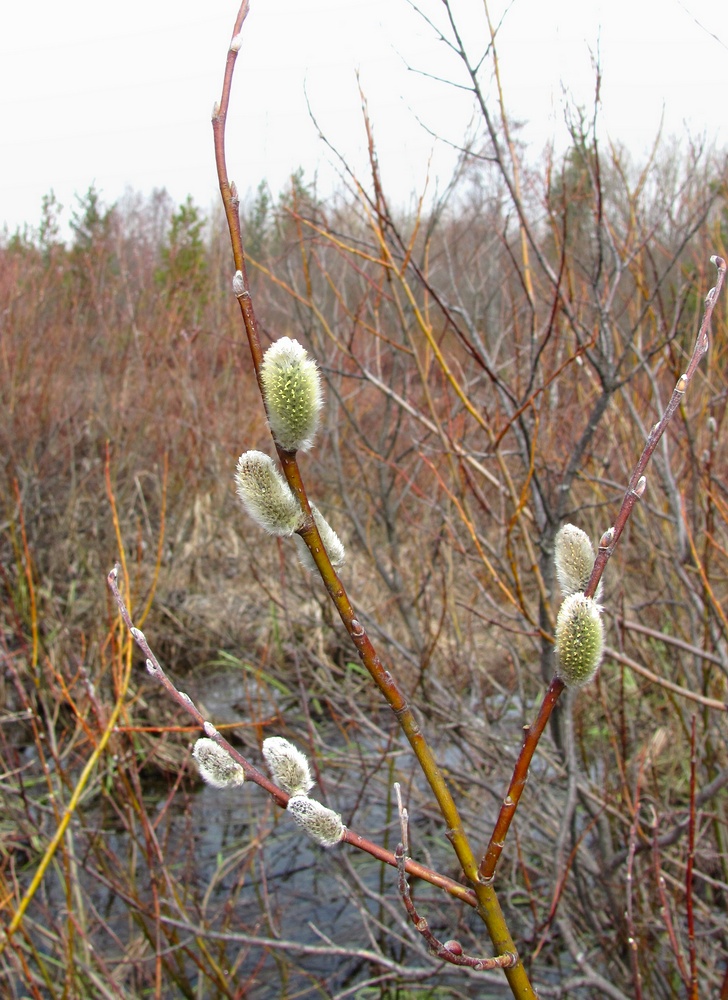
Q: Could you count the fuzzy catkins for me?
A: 8